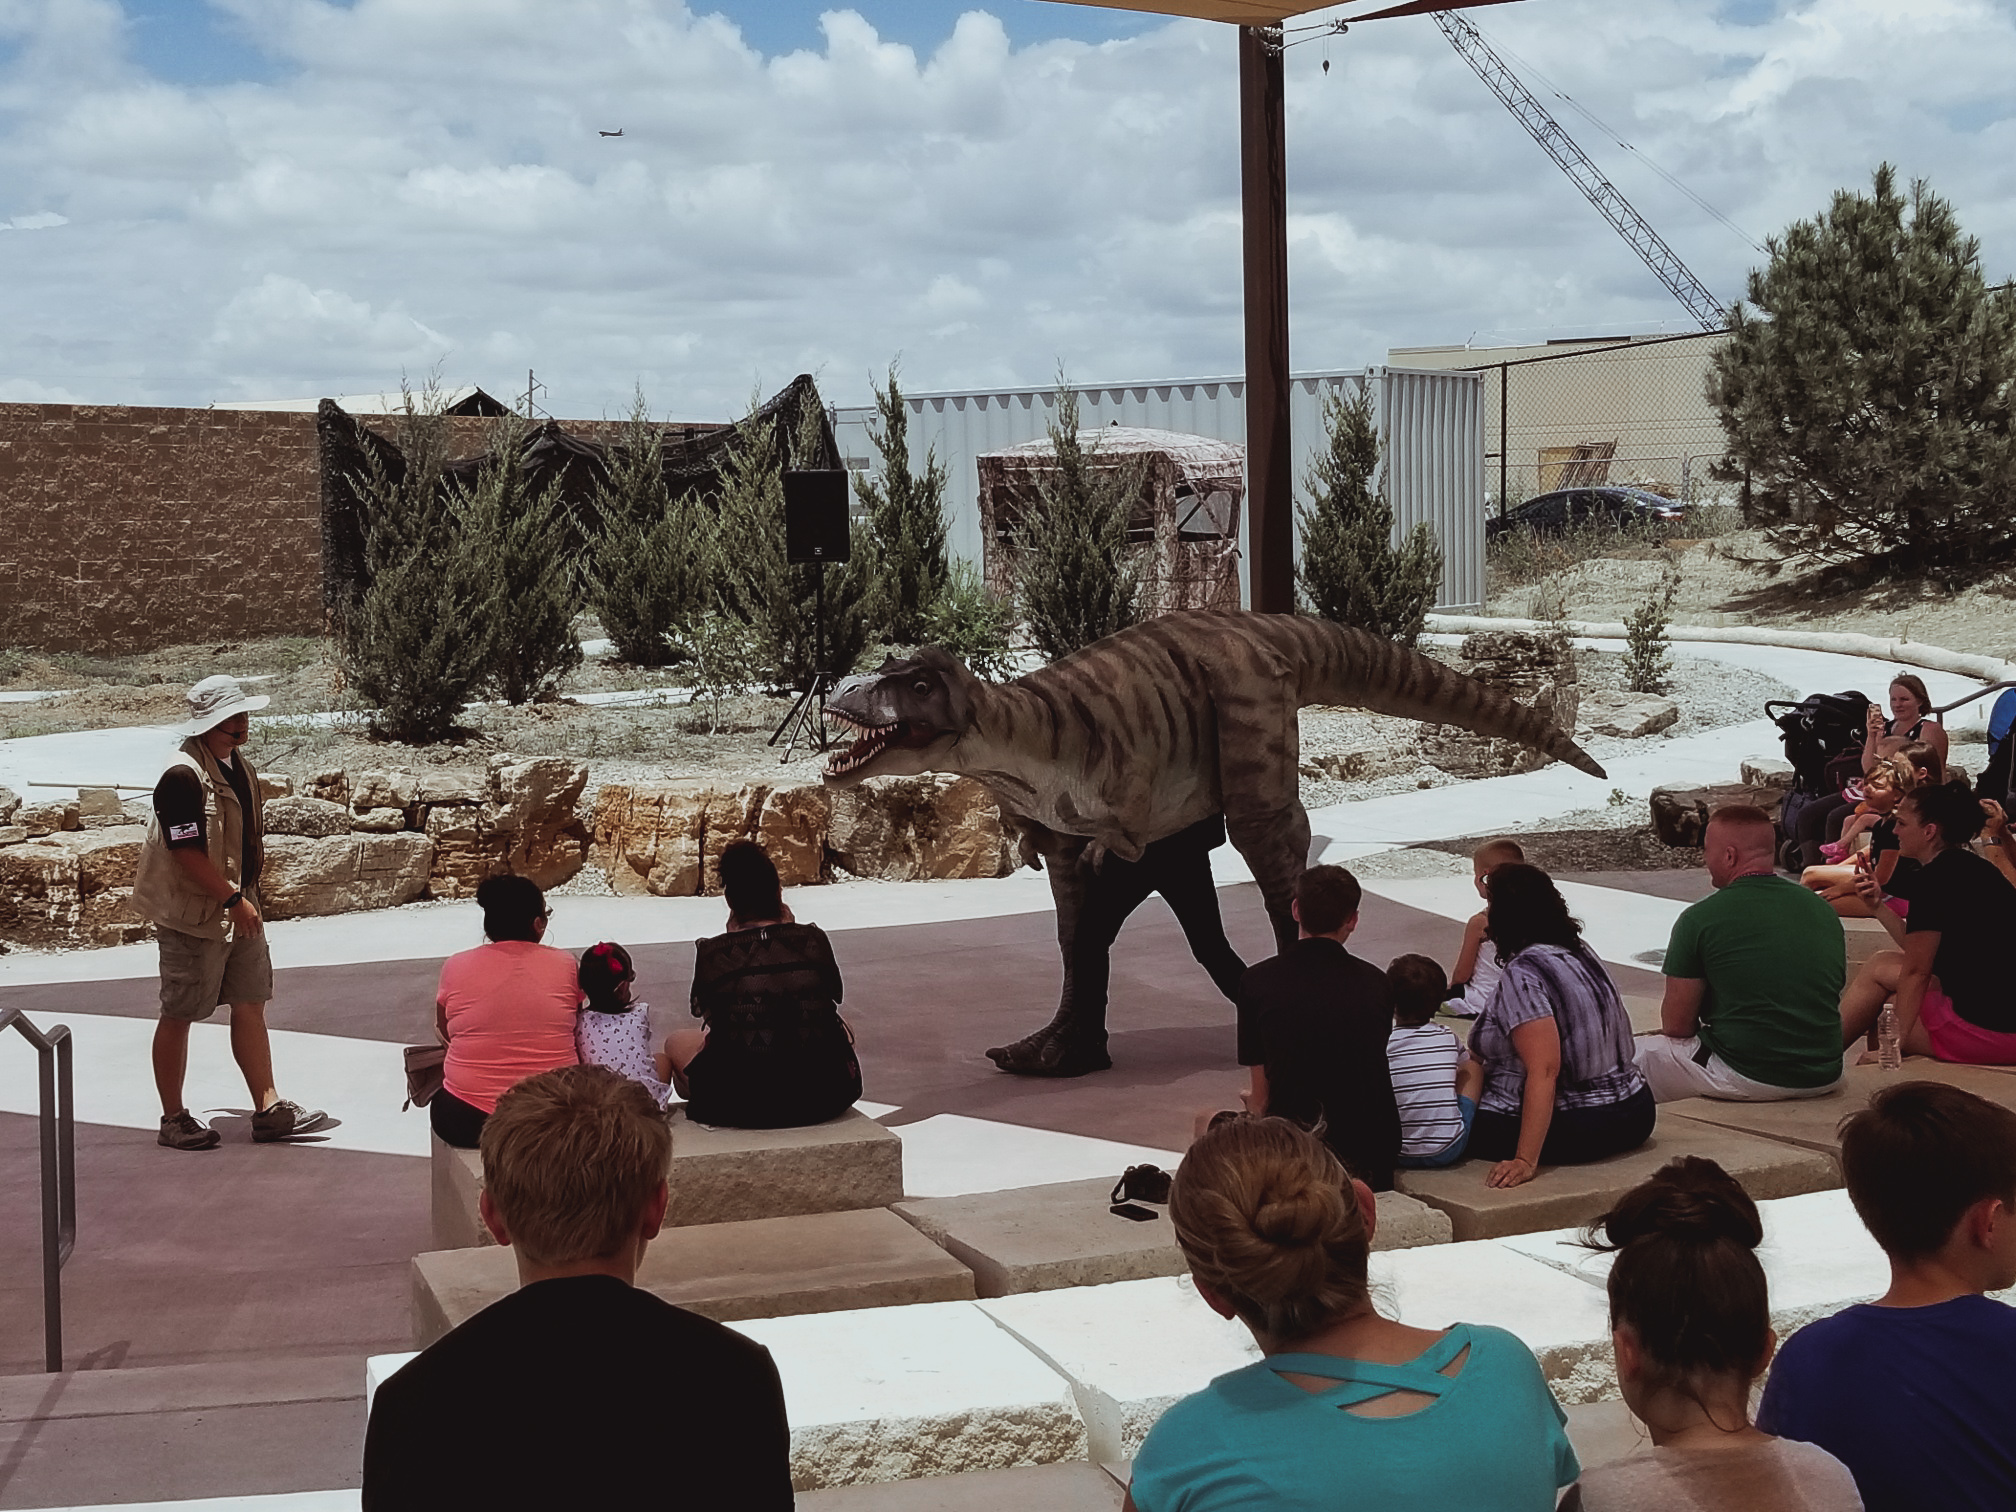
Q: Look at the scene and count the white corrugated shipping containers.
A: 1